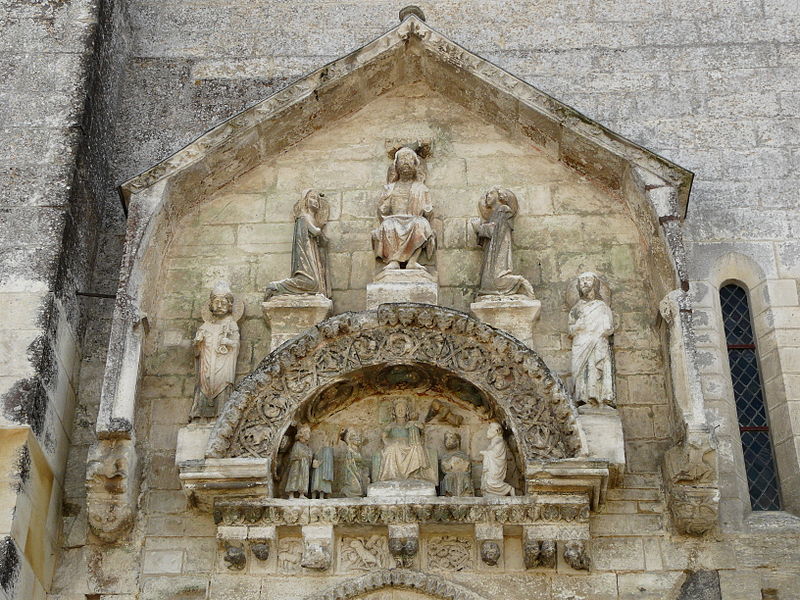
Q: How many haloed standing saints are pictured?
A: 2